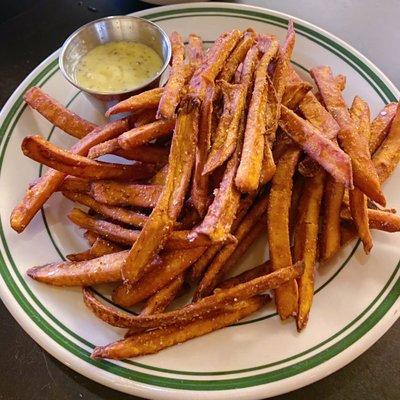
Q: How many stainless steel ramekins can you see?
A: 1